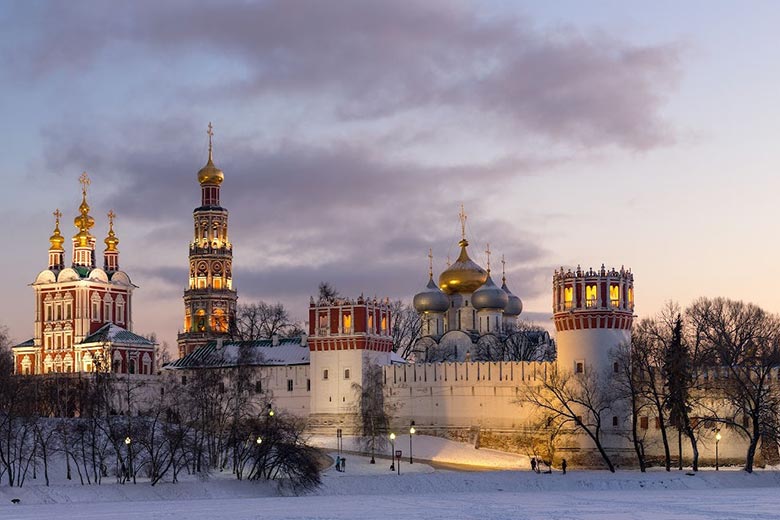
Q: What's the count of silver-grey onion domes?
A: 3